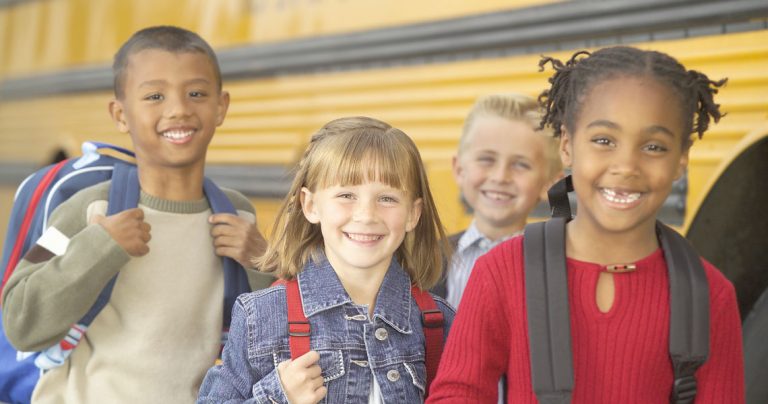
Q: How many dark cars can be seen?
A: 0